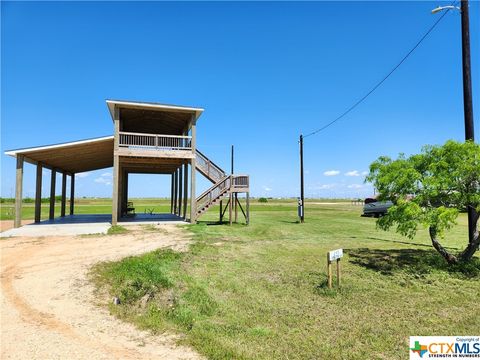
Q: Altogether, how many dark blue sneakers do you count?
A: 0